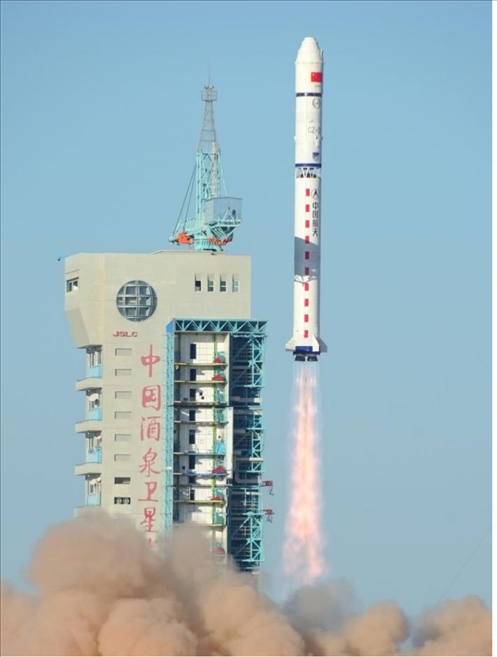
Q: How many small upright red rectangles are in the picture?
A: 10